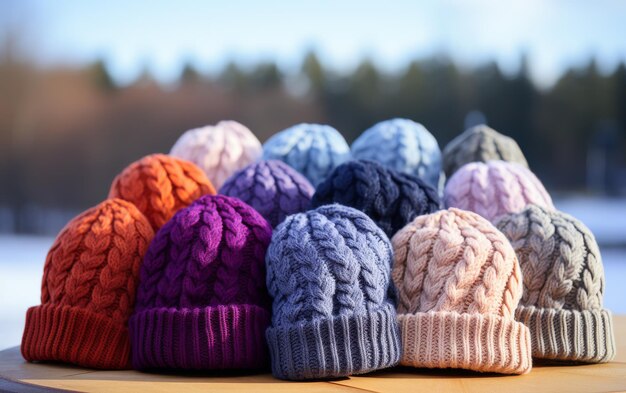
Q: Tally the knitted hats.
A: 13